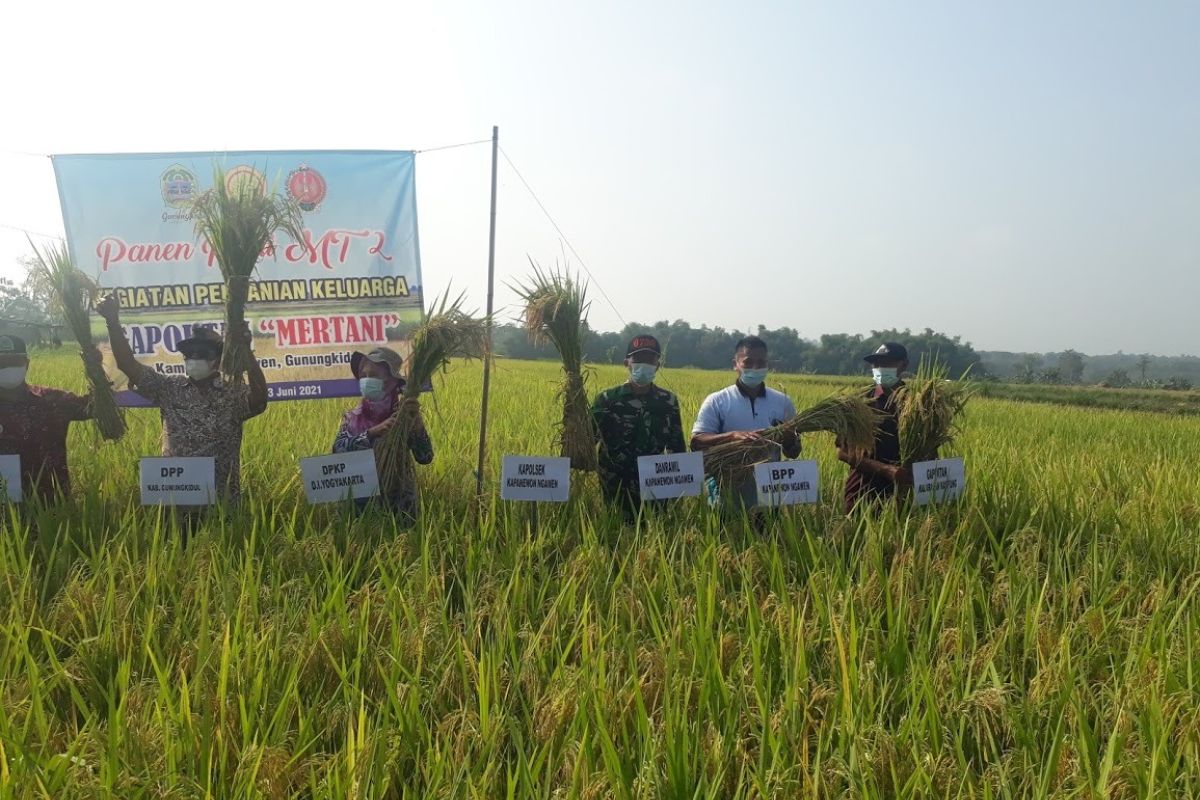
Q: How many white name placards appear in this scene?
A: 7